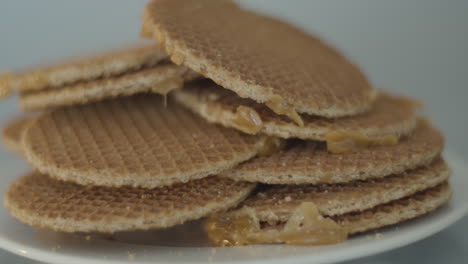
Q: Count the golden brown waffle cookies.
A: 10